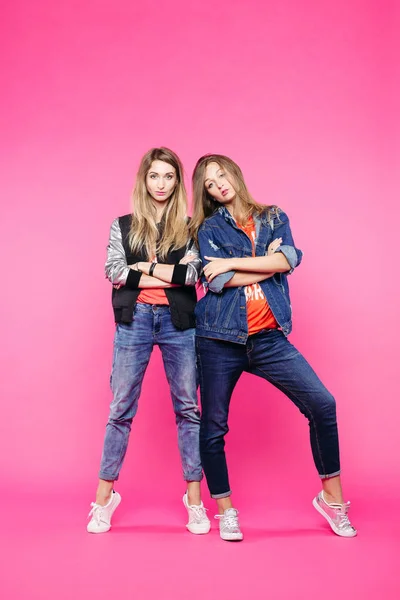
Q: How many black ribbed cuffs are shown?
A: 2